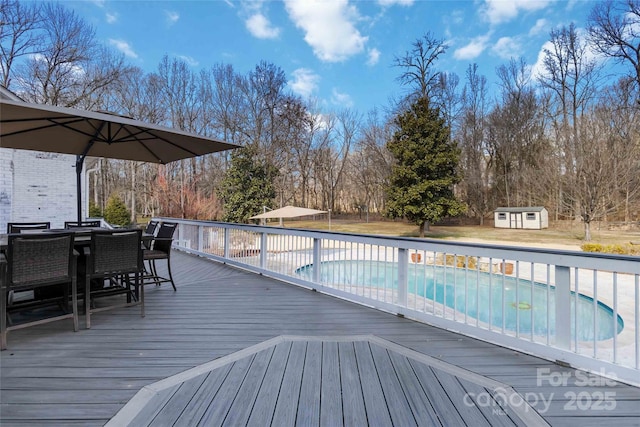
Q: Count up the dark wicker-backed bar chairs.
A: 6